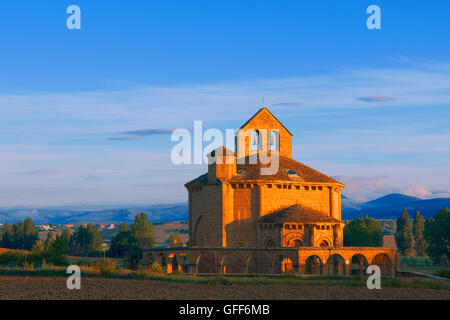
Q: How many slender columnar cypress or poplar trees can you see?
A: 2